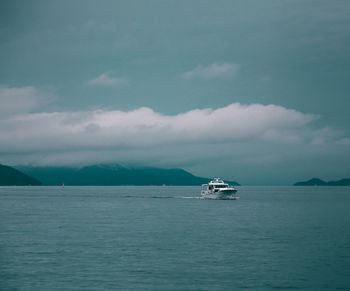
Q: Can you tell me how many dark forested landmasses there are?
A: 3